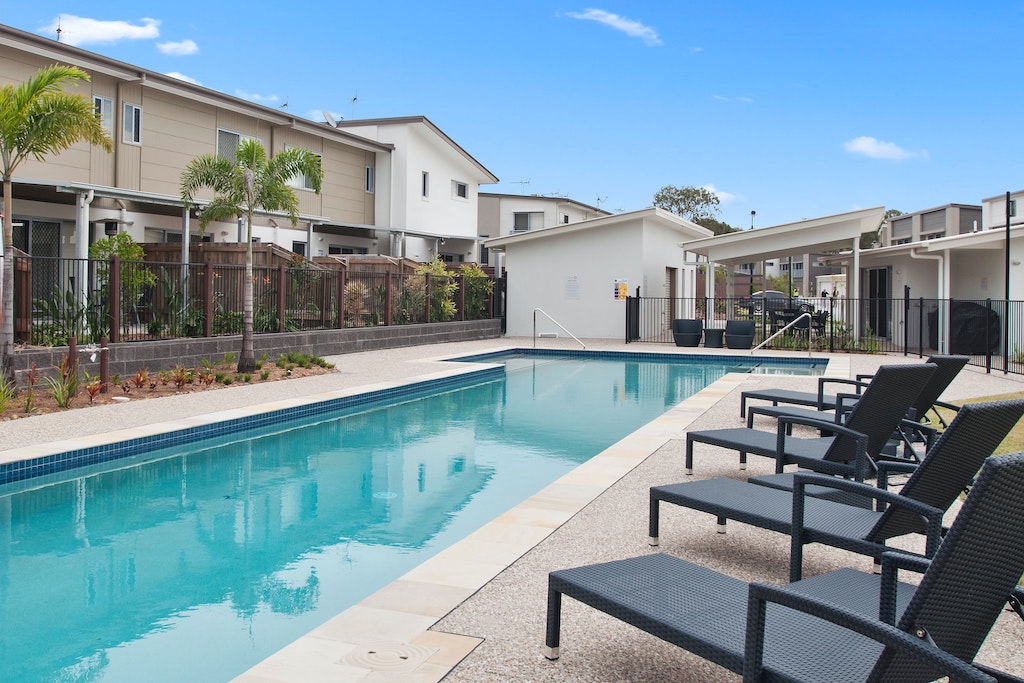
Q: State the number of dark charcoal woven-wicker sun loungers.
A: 5